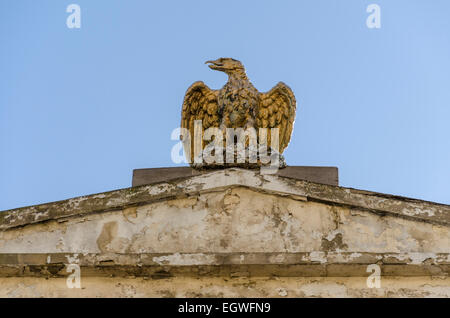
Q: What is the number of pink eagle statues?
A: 0